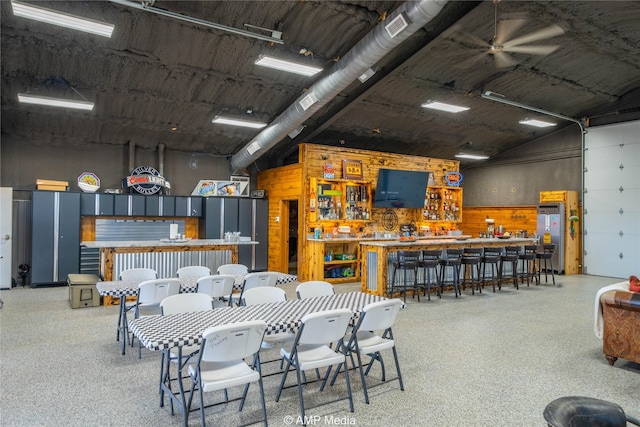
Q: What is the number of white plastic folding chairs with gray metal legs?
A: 12